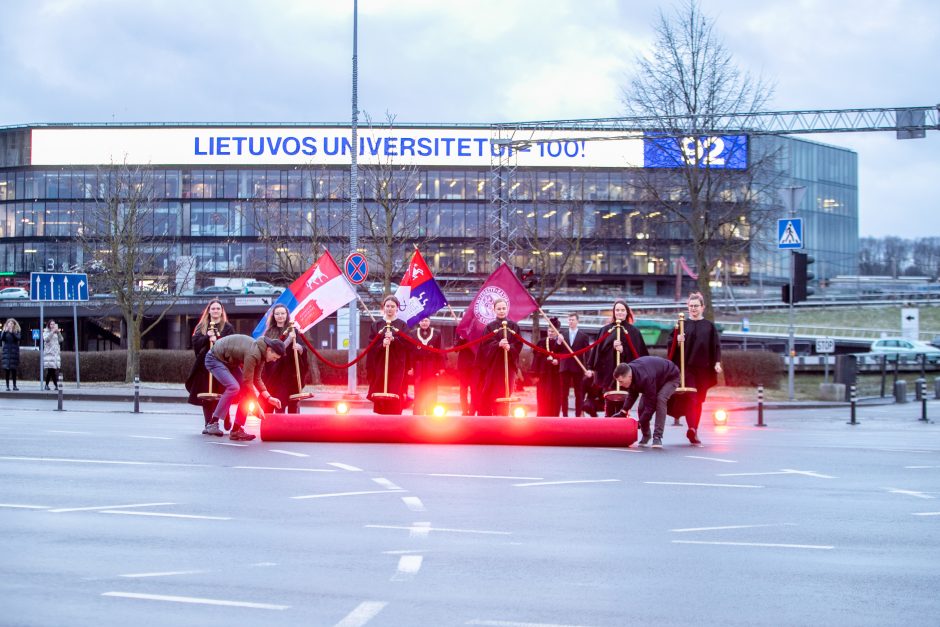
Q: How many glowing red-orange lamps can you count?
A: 5